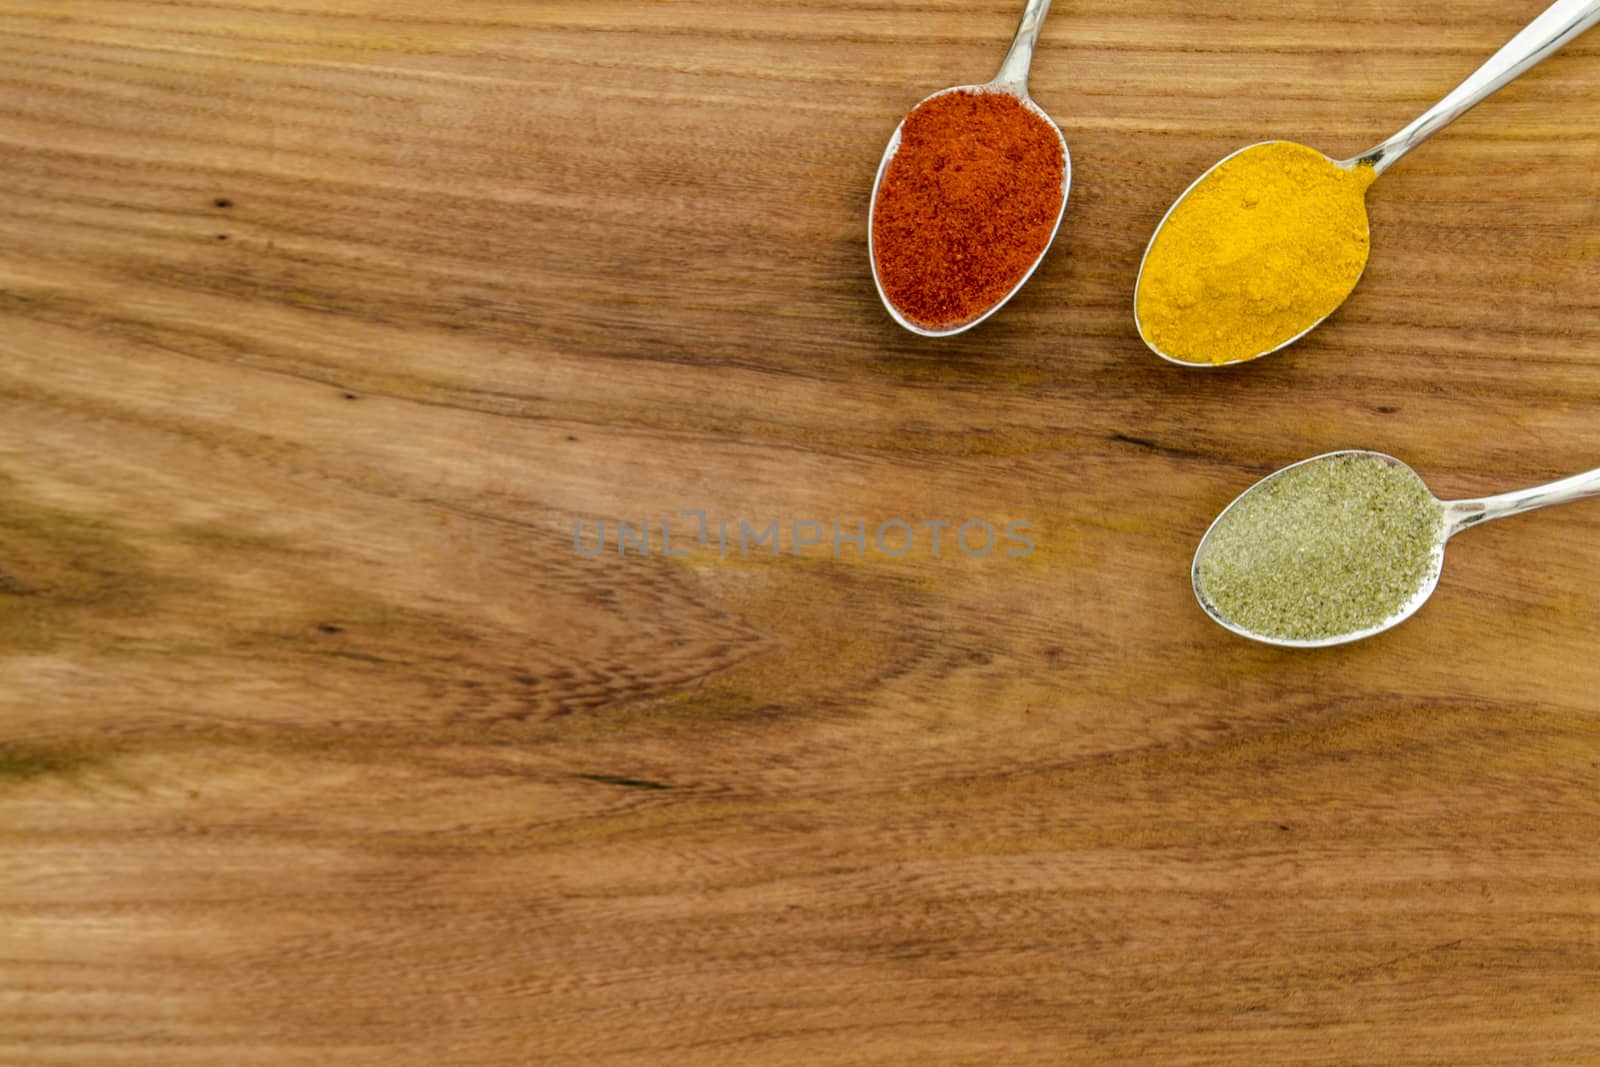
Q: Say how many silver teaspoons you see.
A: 3